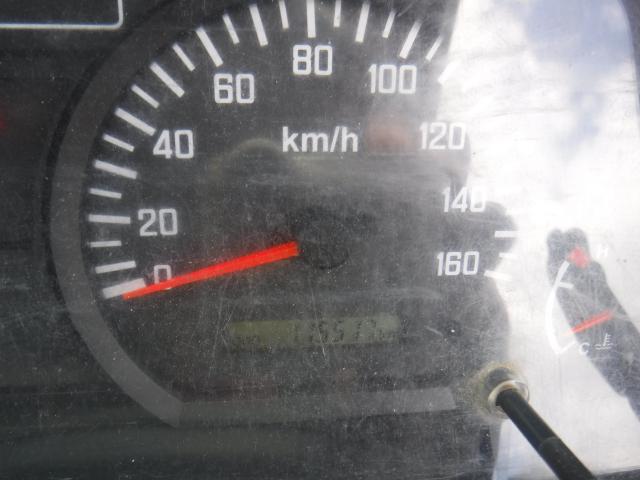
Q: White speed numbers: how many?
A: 9